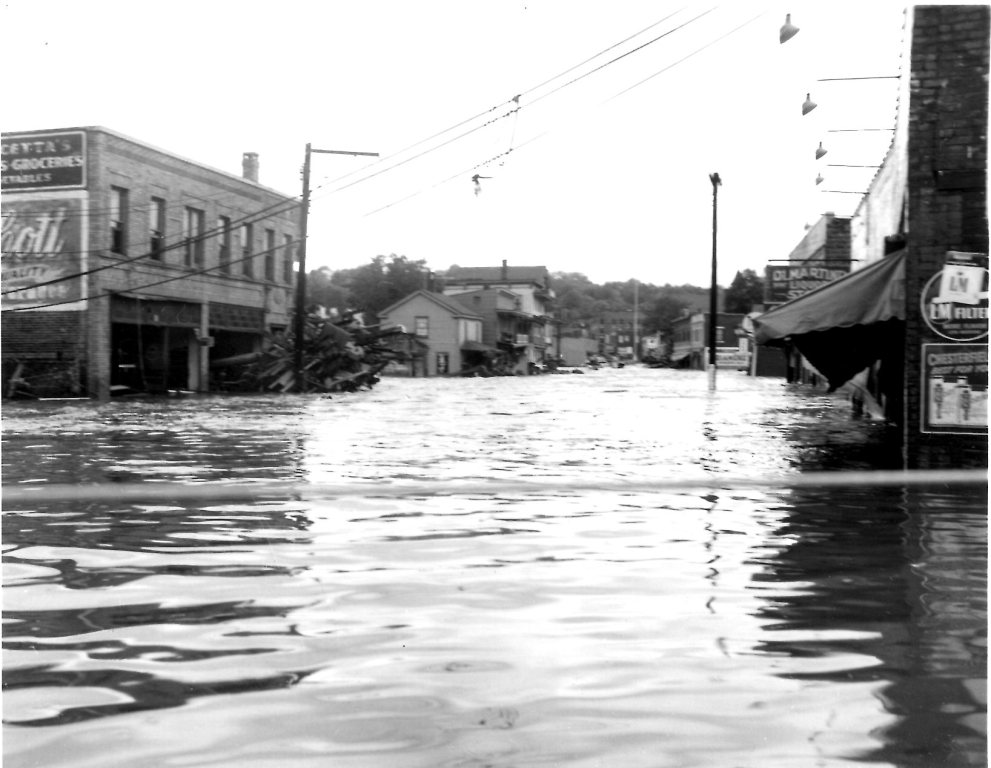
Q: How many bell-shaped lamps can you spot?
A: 4